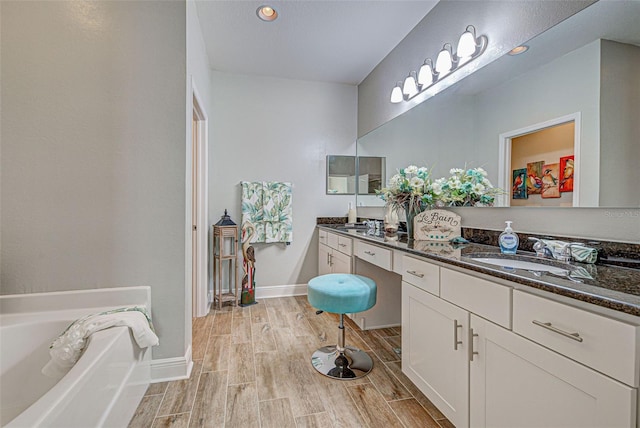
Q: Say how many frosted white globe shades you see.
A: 5